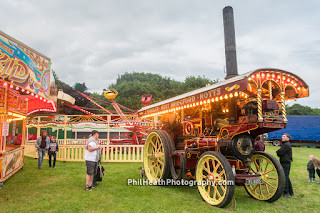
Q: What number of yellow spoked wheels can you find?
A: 3